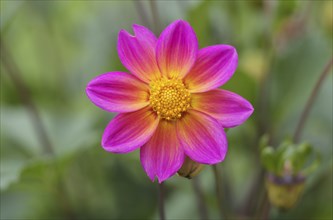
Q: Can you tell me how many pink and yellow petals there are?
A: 8